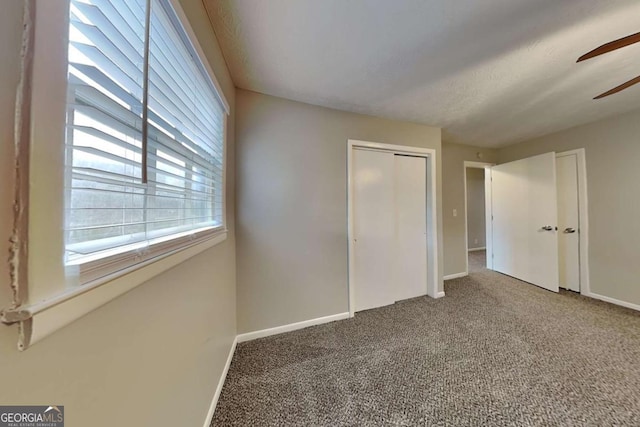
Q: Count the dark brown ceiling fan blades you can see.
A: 2